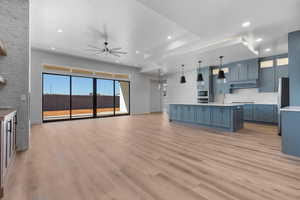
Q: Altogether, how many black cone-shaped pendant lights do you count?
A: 3